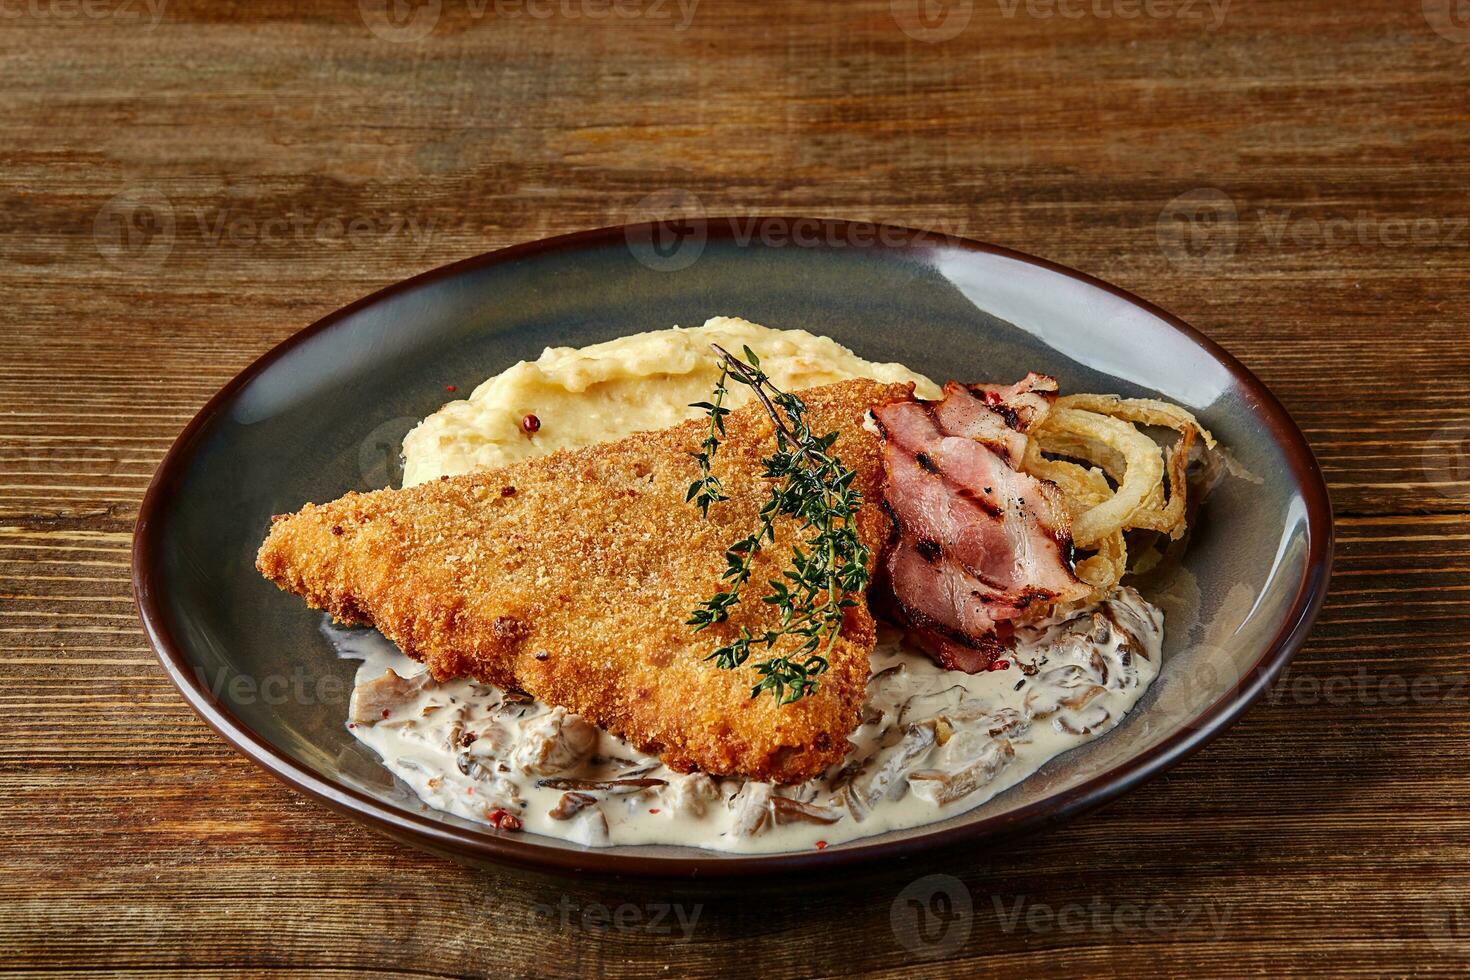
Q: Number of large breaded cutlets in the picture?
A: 1